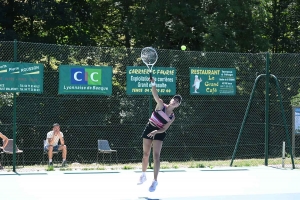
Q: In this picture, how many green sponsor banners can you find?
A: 4